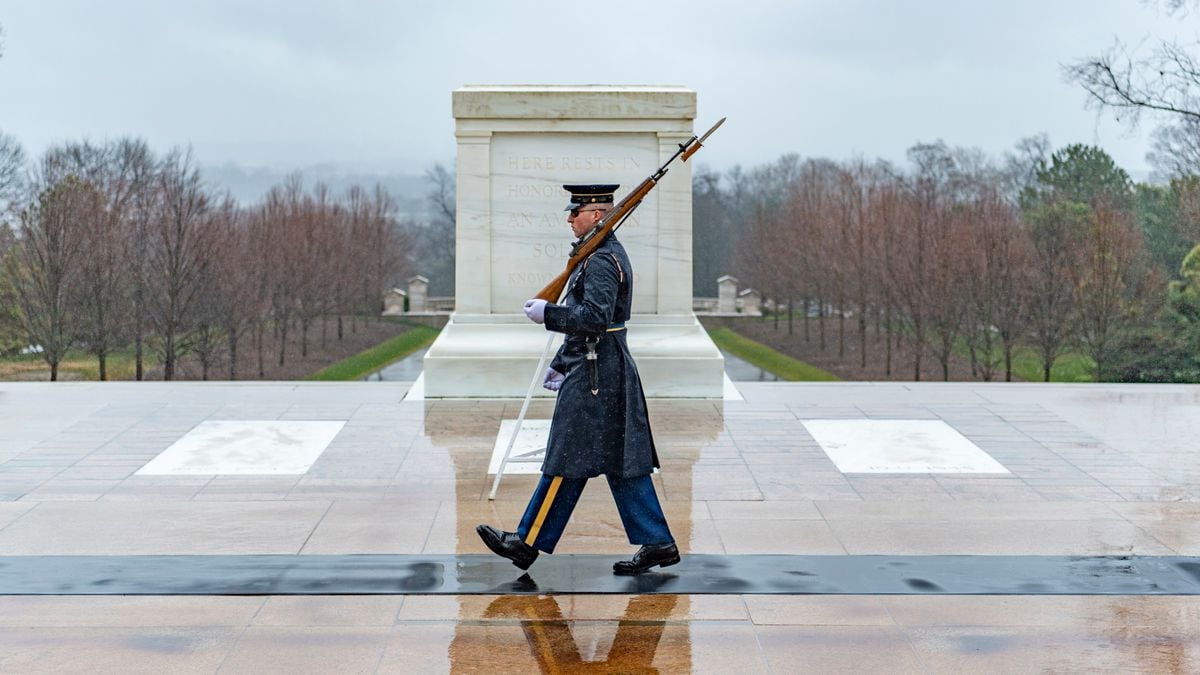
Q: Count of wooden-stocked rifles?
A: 1